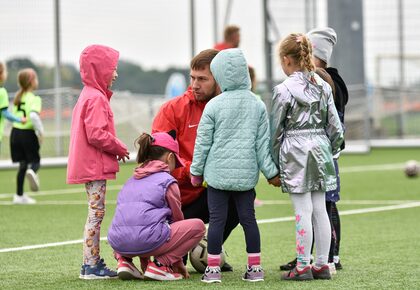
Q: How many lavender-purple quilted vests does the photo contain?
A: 1